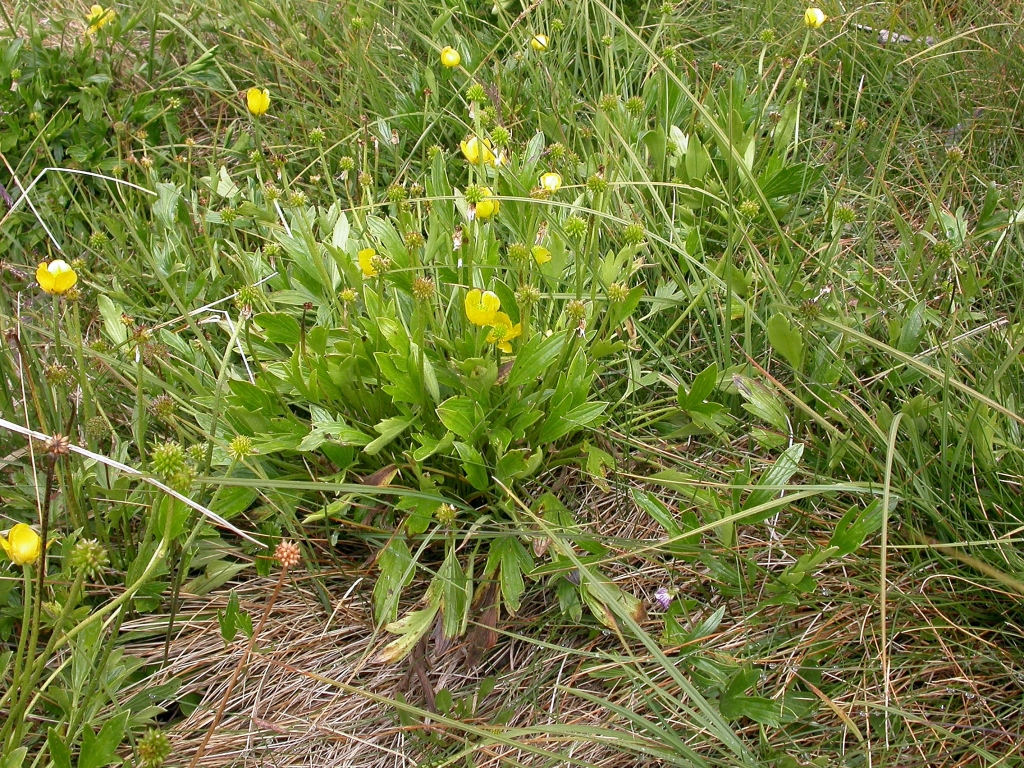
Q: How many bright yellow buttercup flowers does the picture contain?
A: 14